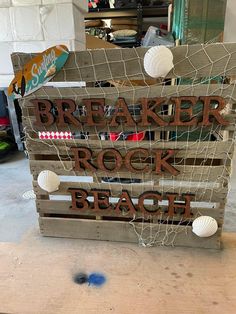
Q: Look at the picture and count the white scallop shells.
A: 3